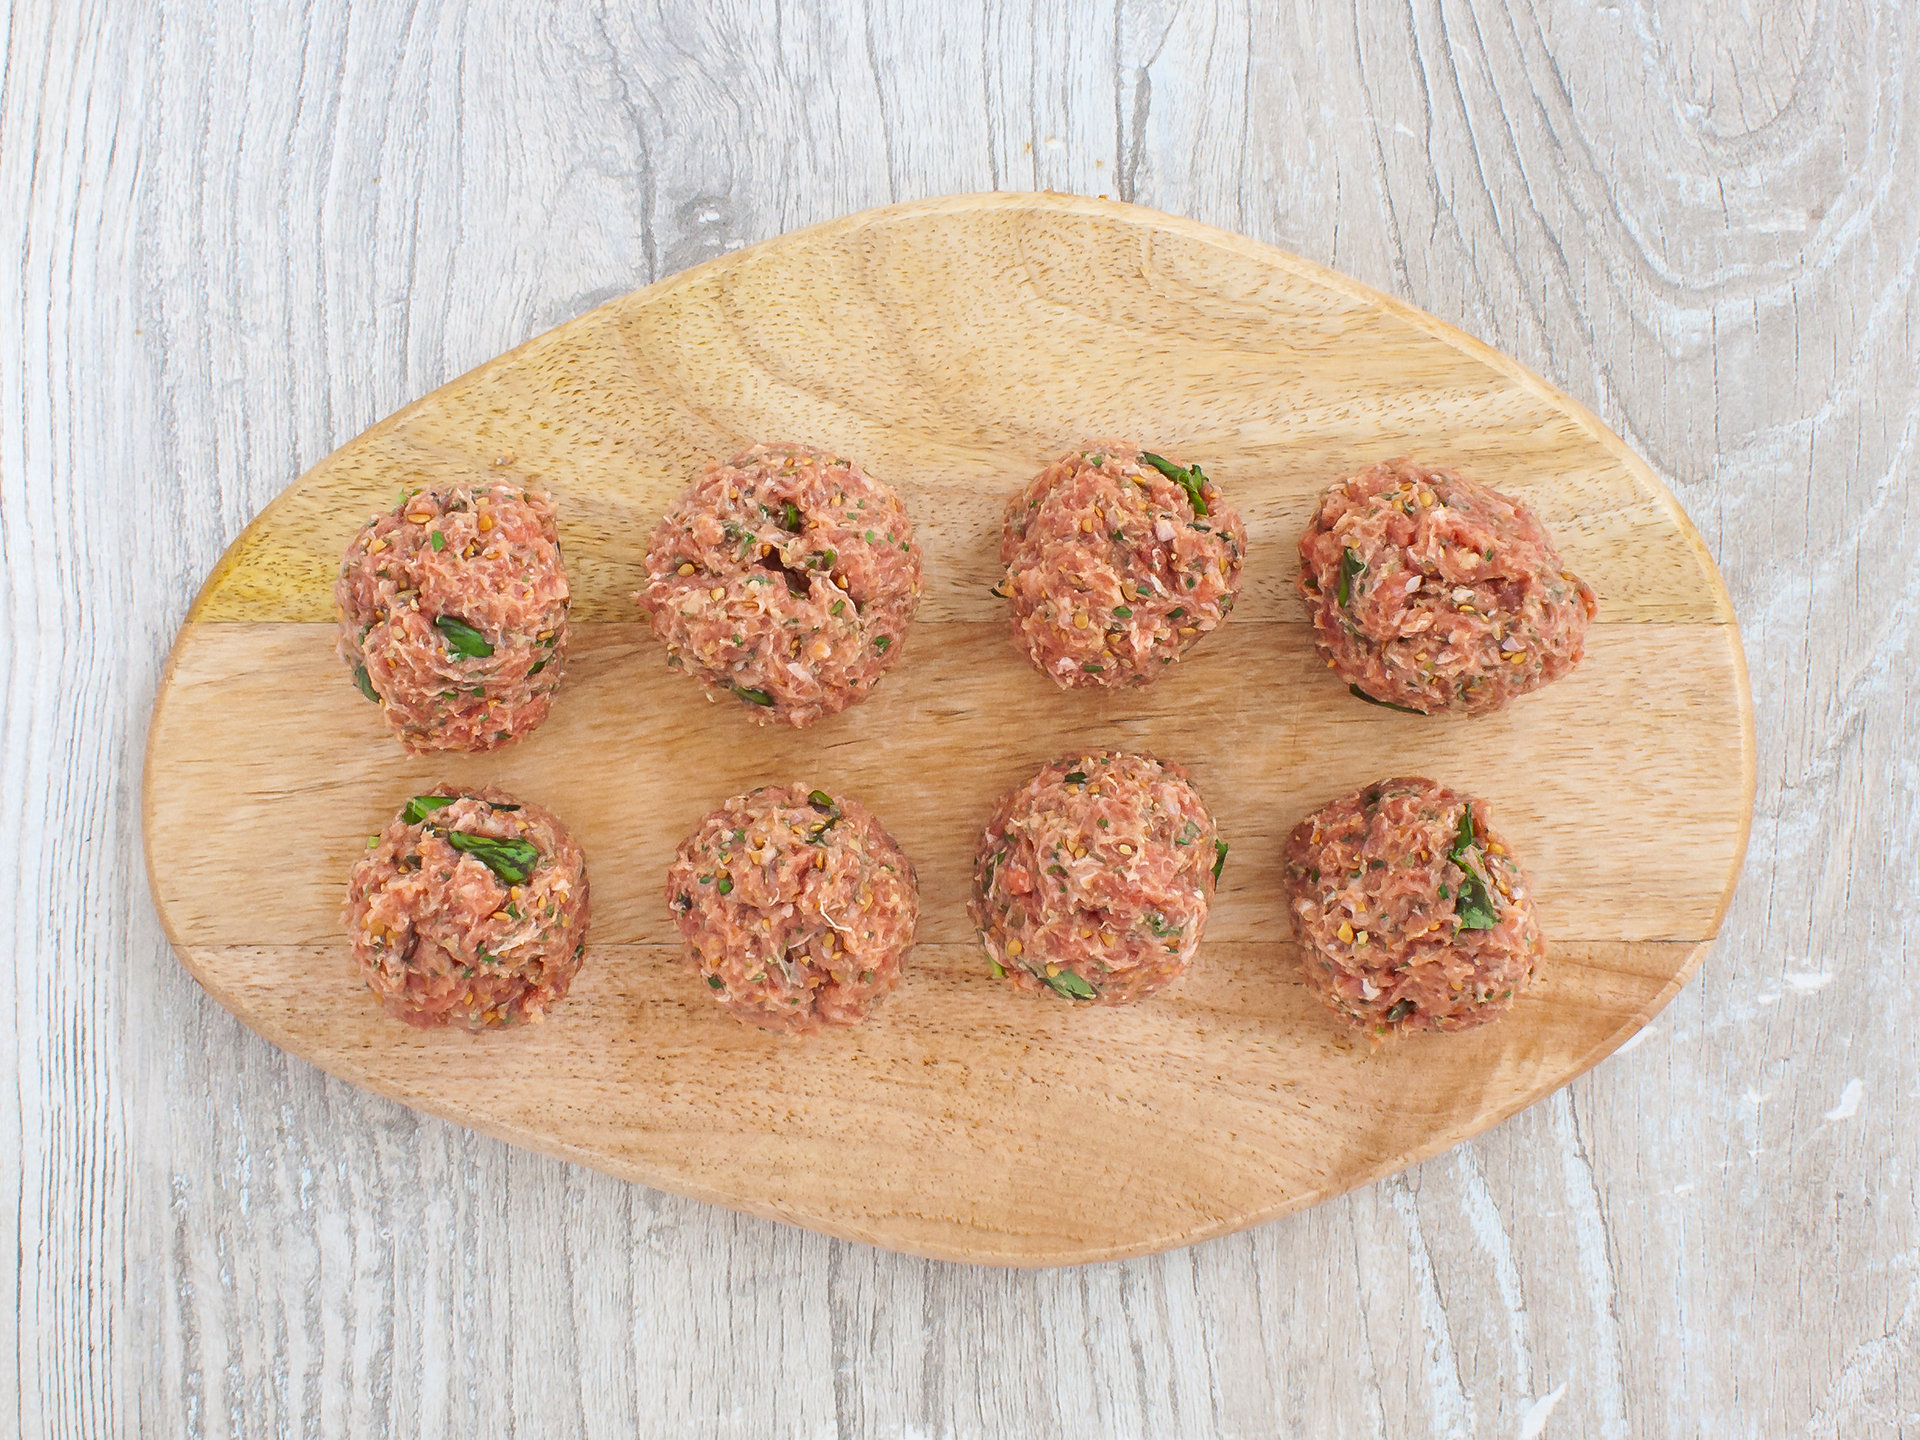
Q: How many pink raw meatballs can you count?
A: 8